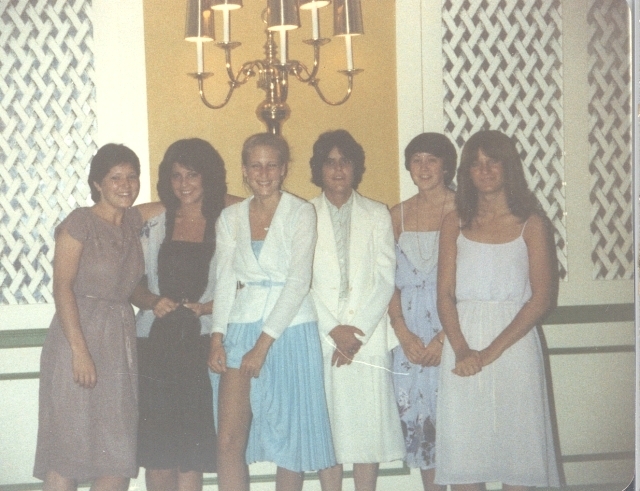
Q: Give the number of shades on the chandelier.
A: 5